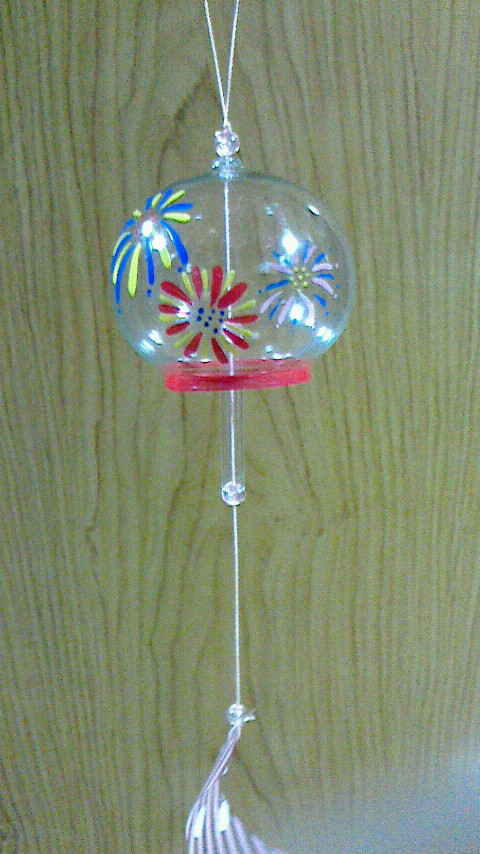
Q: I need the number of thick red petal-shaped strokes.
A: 10